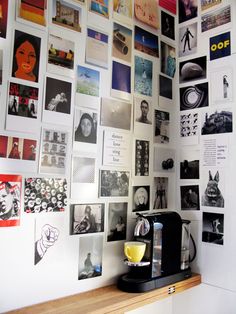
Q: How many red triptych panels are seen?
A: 3